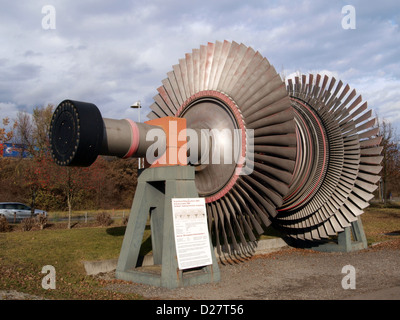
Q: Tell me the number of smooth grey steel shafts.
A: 1